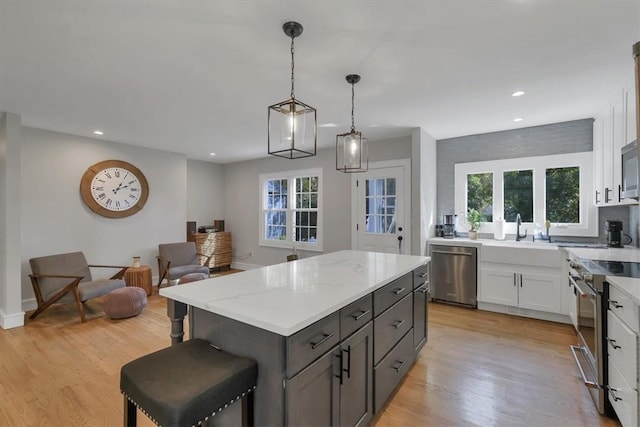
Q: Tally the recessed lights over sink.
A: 2